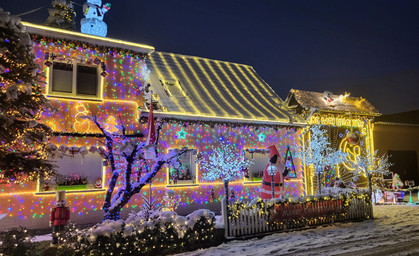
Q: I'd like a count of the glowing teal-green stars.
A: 2